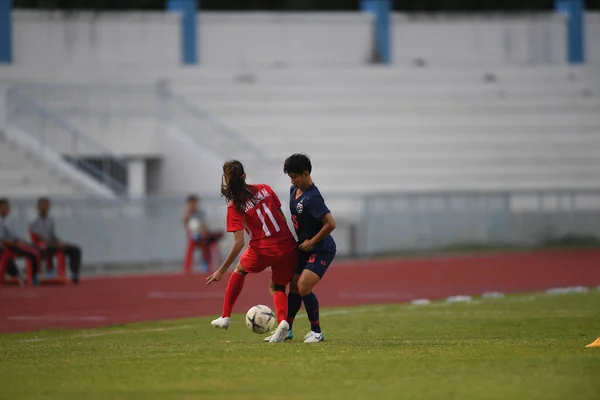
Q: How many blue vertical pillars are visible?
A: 4